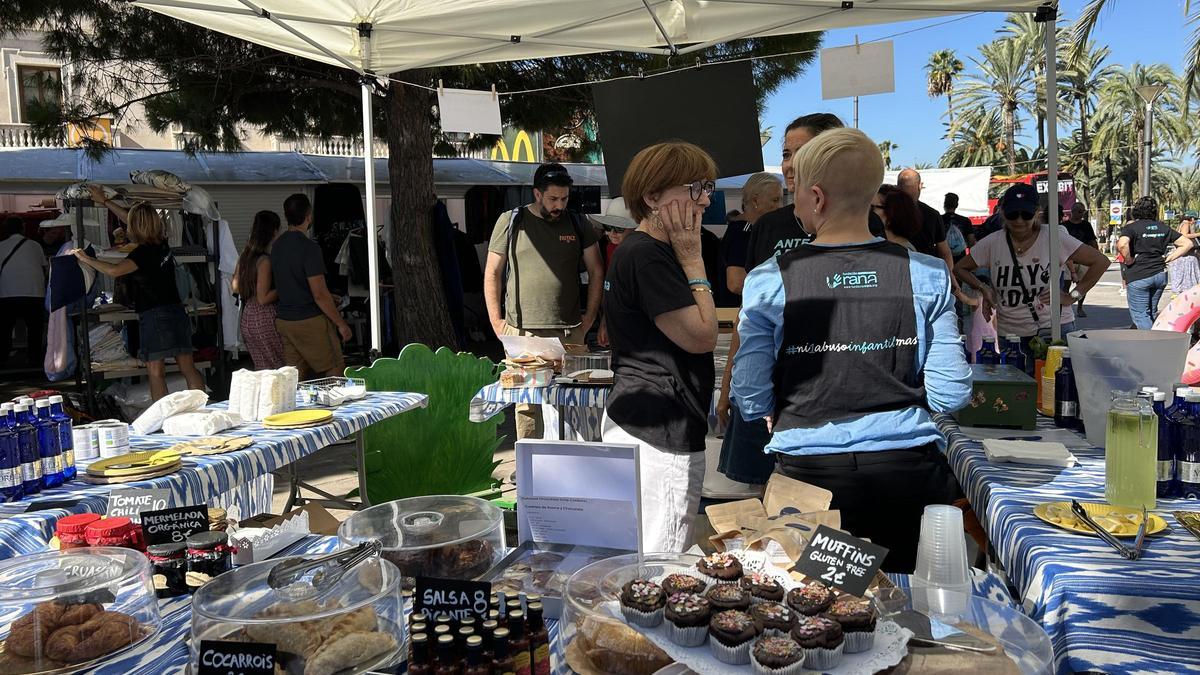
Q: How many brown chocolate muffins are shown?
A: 12